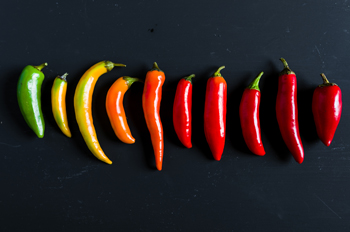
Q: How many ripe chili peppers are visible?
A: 5